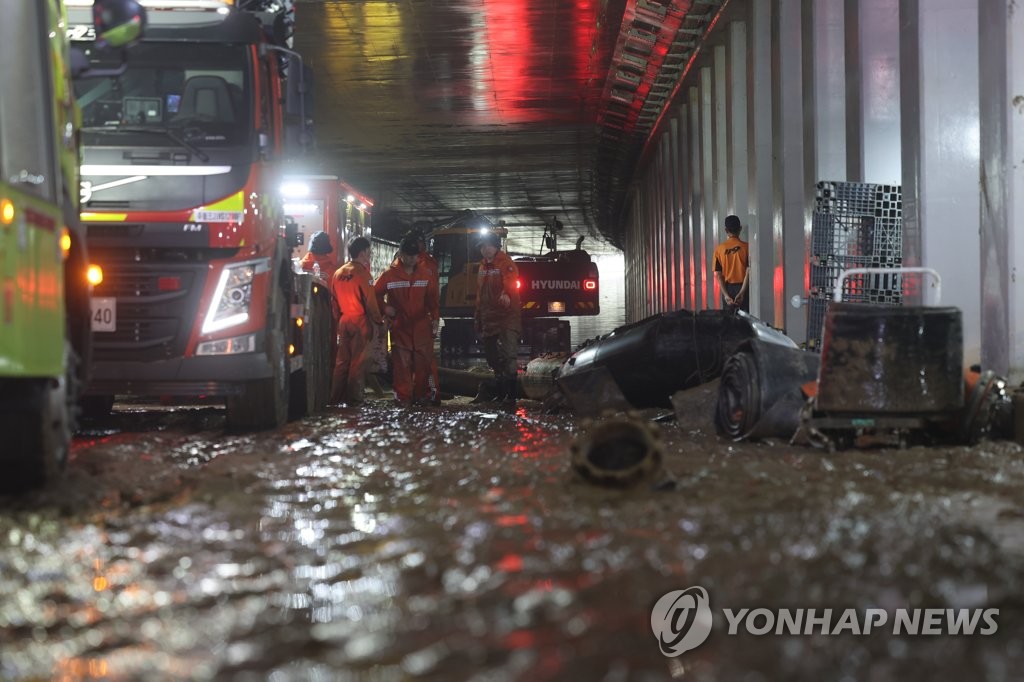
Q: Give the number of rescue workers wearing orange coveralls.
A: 5